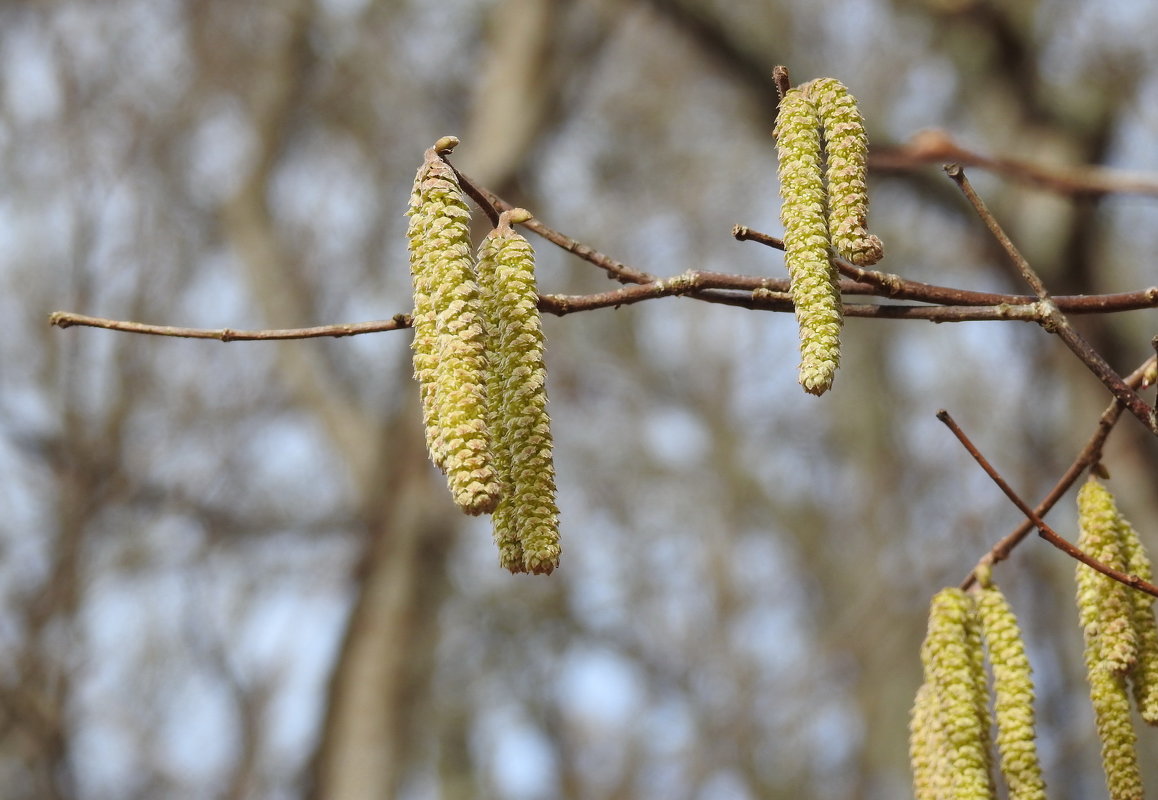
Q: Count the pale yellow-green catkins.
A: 13